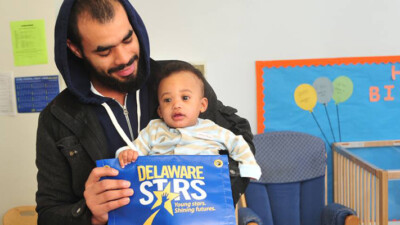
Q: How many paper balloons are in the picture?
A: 3